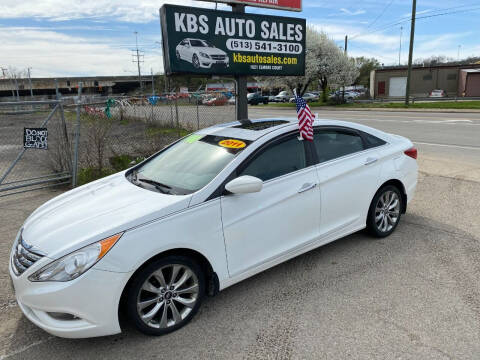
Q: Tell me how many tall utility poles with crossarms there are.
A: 1